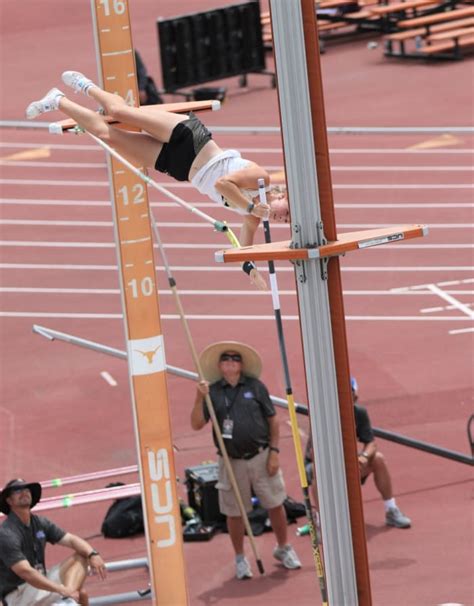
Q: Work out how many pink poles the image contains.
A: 2